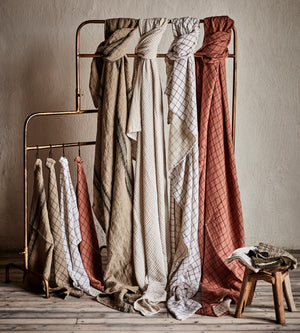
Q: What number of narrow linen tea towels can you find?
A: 4